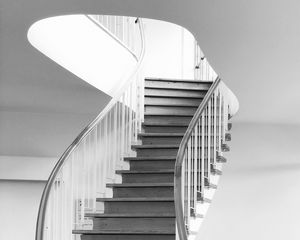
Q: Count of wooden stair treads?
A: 14